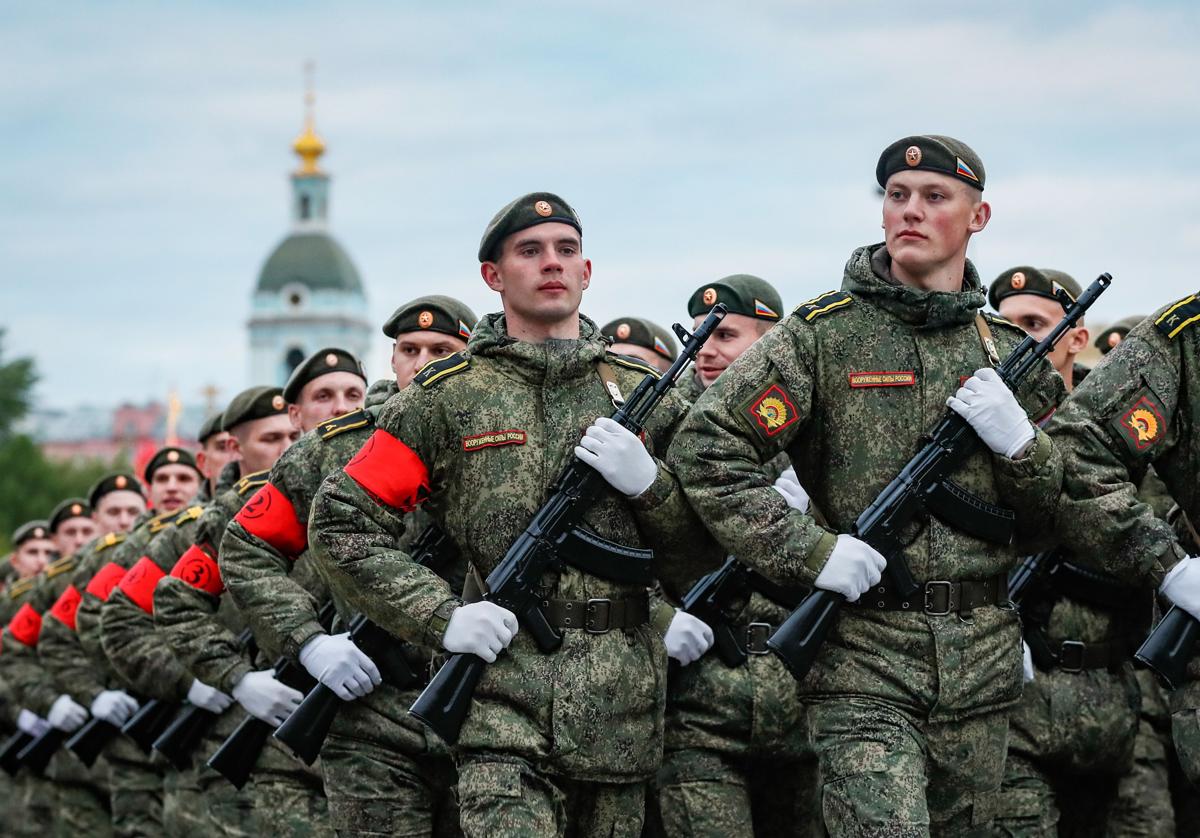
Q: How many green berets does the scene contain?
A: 14